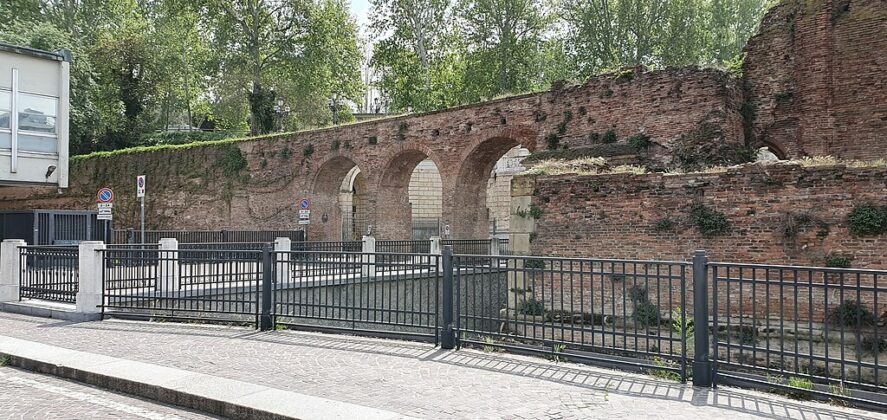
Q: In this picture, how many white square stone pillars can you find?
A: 7